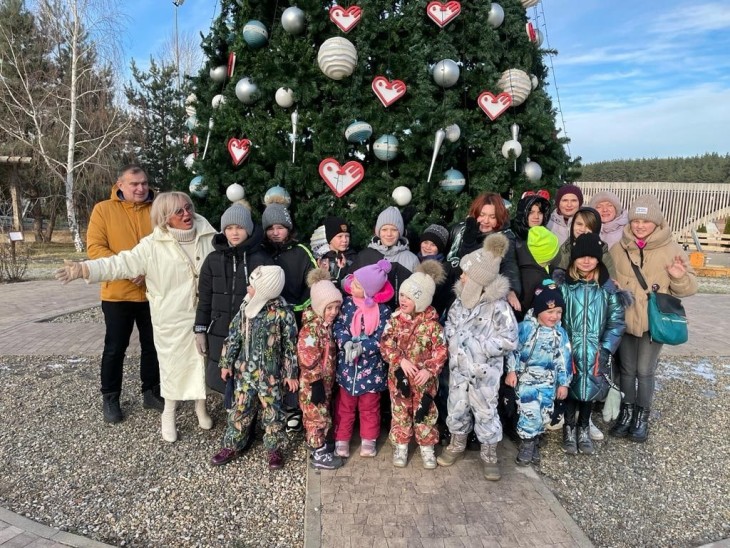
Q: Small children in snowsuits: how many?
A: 6